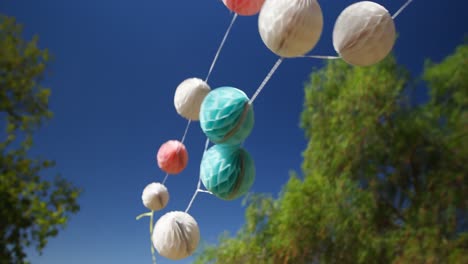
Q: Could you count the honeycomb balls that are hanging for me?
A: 9